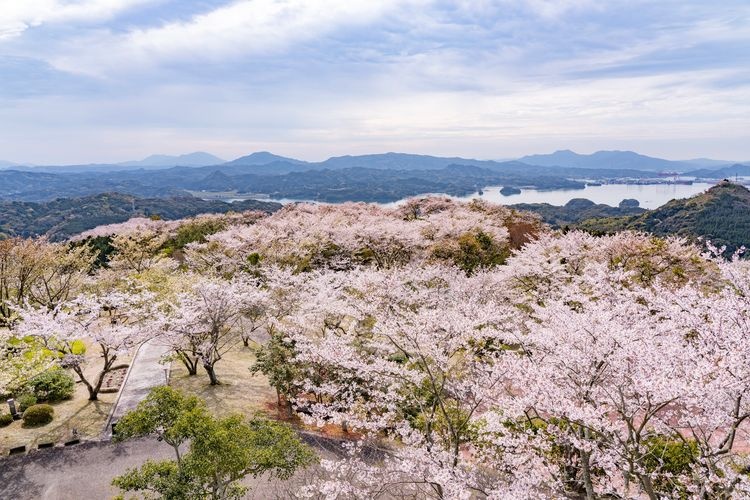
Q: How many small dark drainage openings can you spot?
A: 3